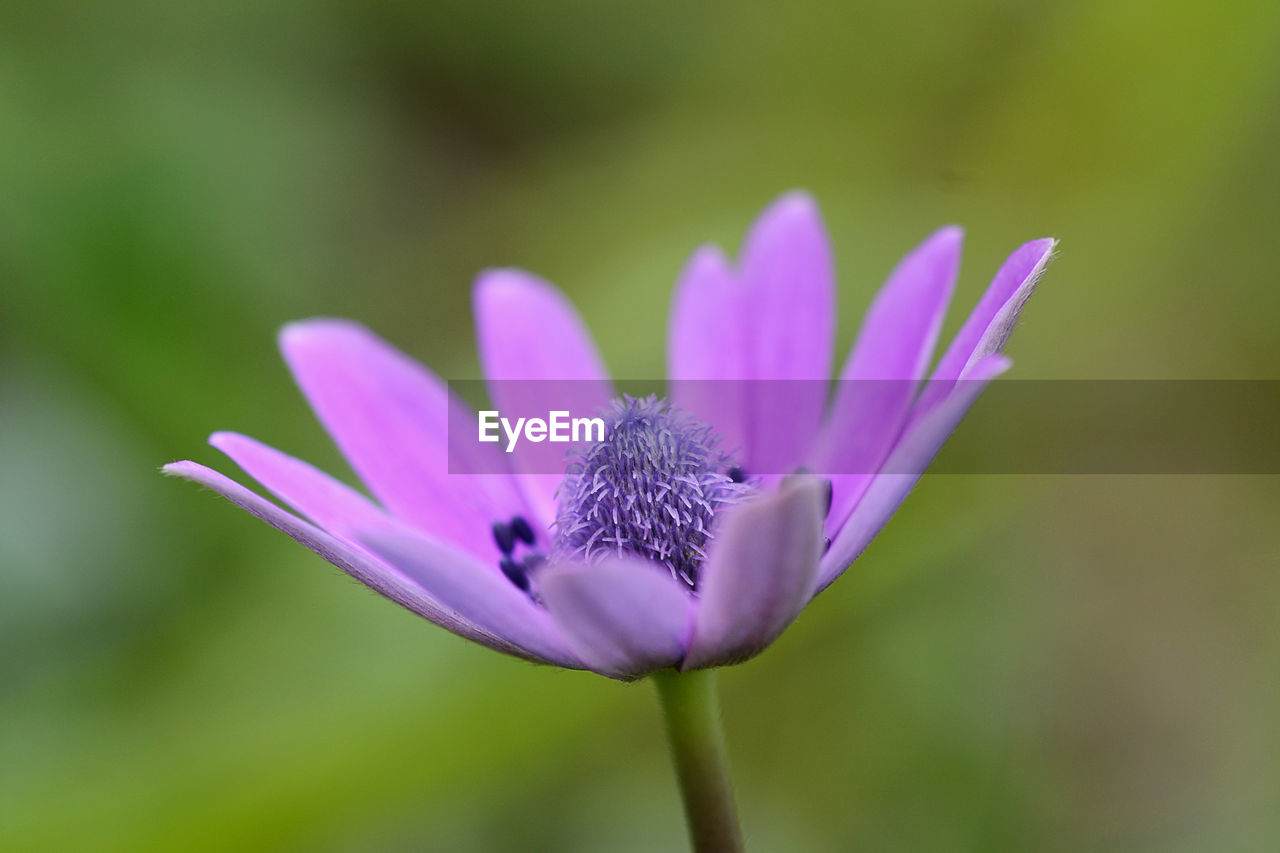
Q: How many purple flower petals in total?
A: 12